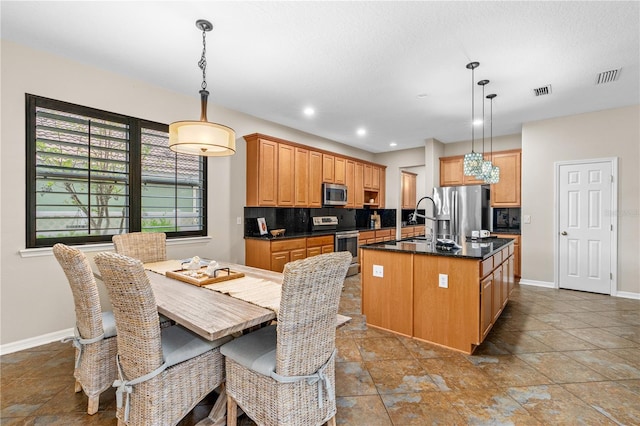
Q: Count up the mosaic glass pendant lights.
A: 3